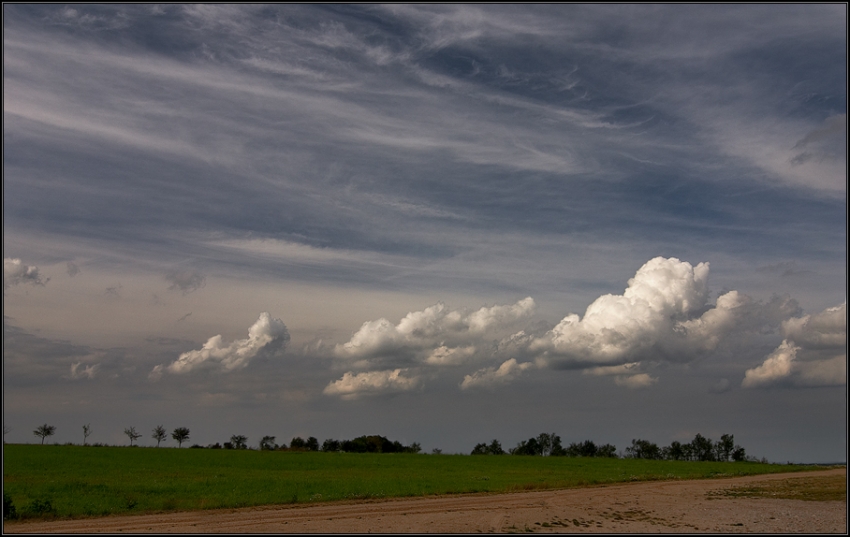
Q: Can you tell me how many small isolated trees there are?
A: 5